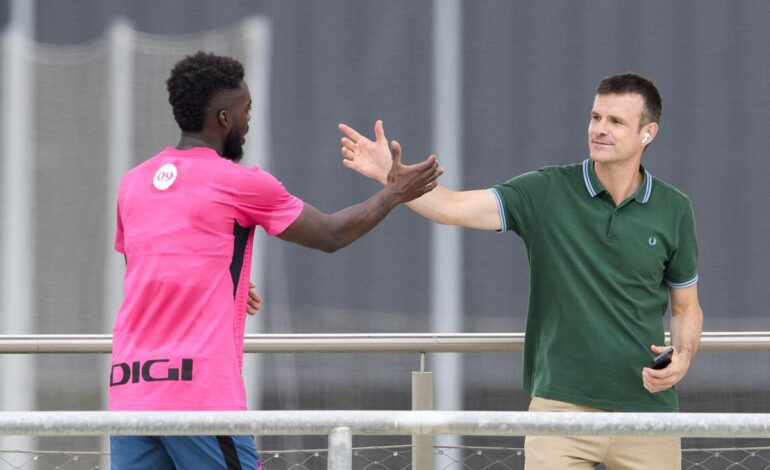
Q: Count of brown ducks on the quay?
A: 0